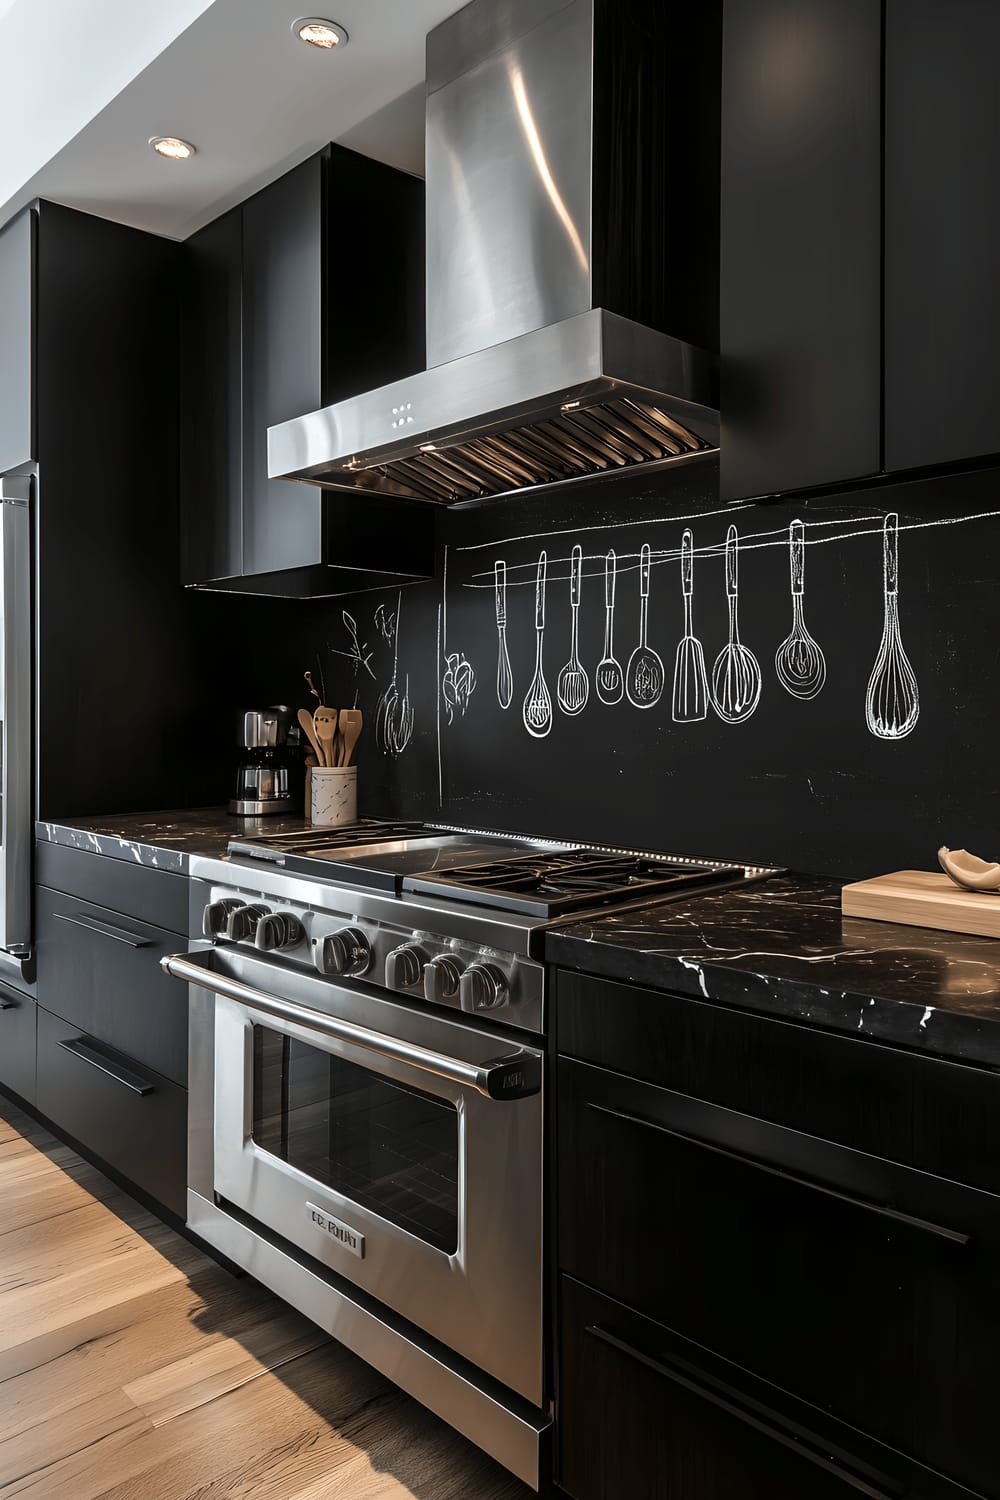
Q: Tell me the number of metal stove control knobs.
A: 7